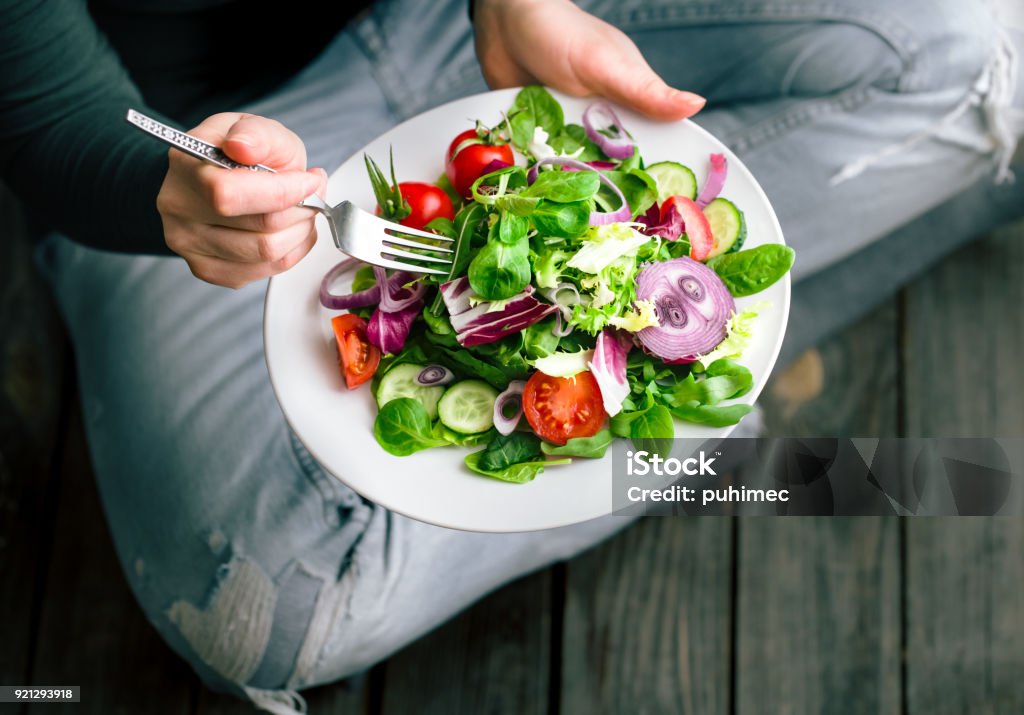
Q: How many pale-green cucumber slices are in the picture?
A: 4